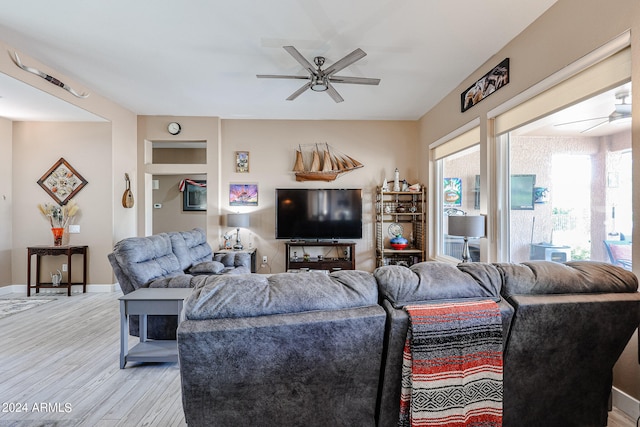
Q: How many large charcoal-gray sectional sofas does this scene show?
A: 1